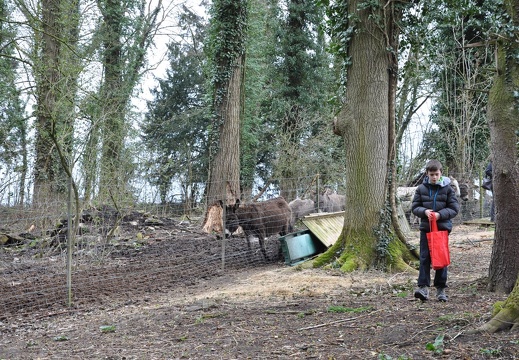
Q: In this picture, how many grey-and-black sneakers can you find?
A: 2